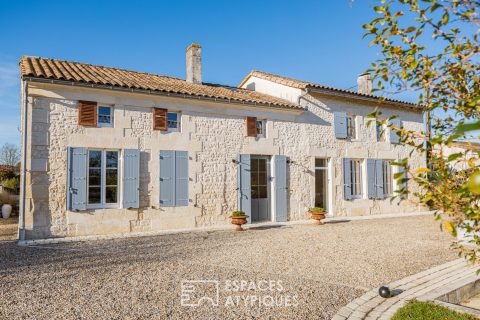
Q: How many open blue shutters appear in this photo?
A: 10